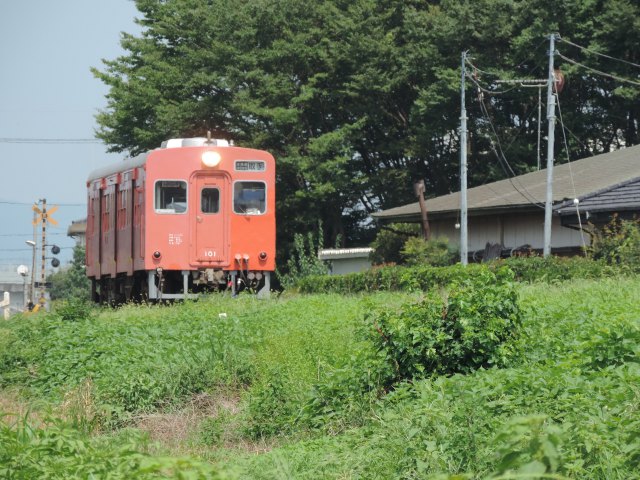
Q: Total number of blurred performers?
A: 0